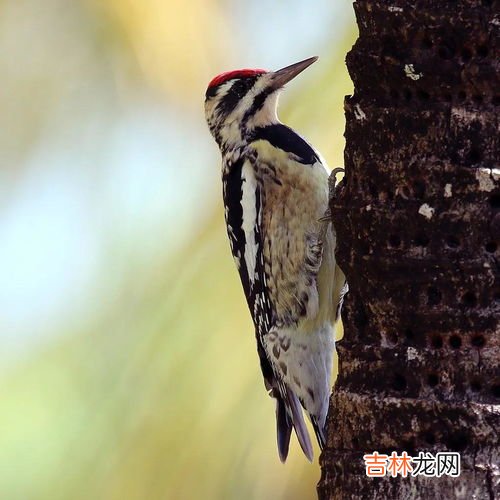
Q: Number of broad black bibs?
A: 1